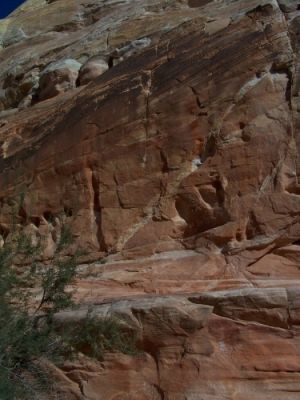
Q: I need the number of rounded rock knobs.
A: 2